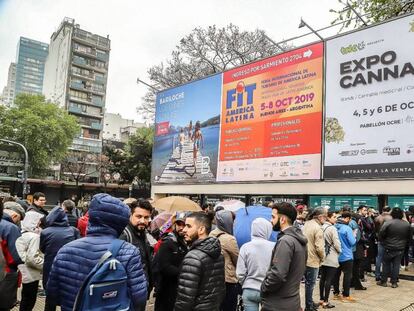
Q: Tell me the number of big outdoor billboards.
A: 3